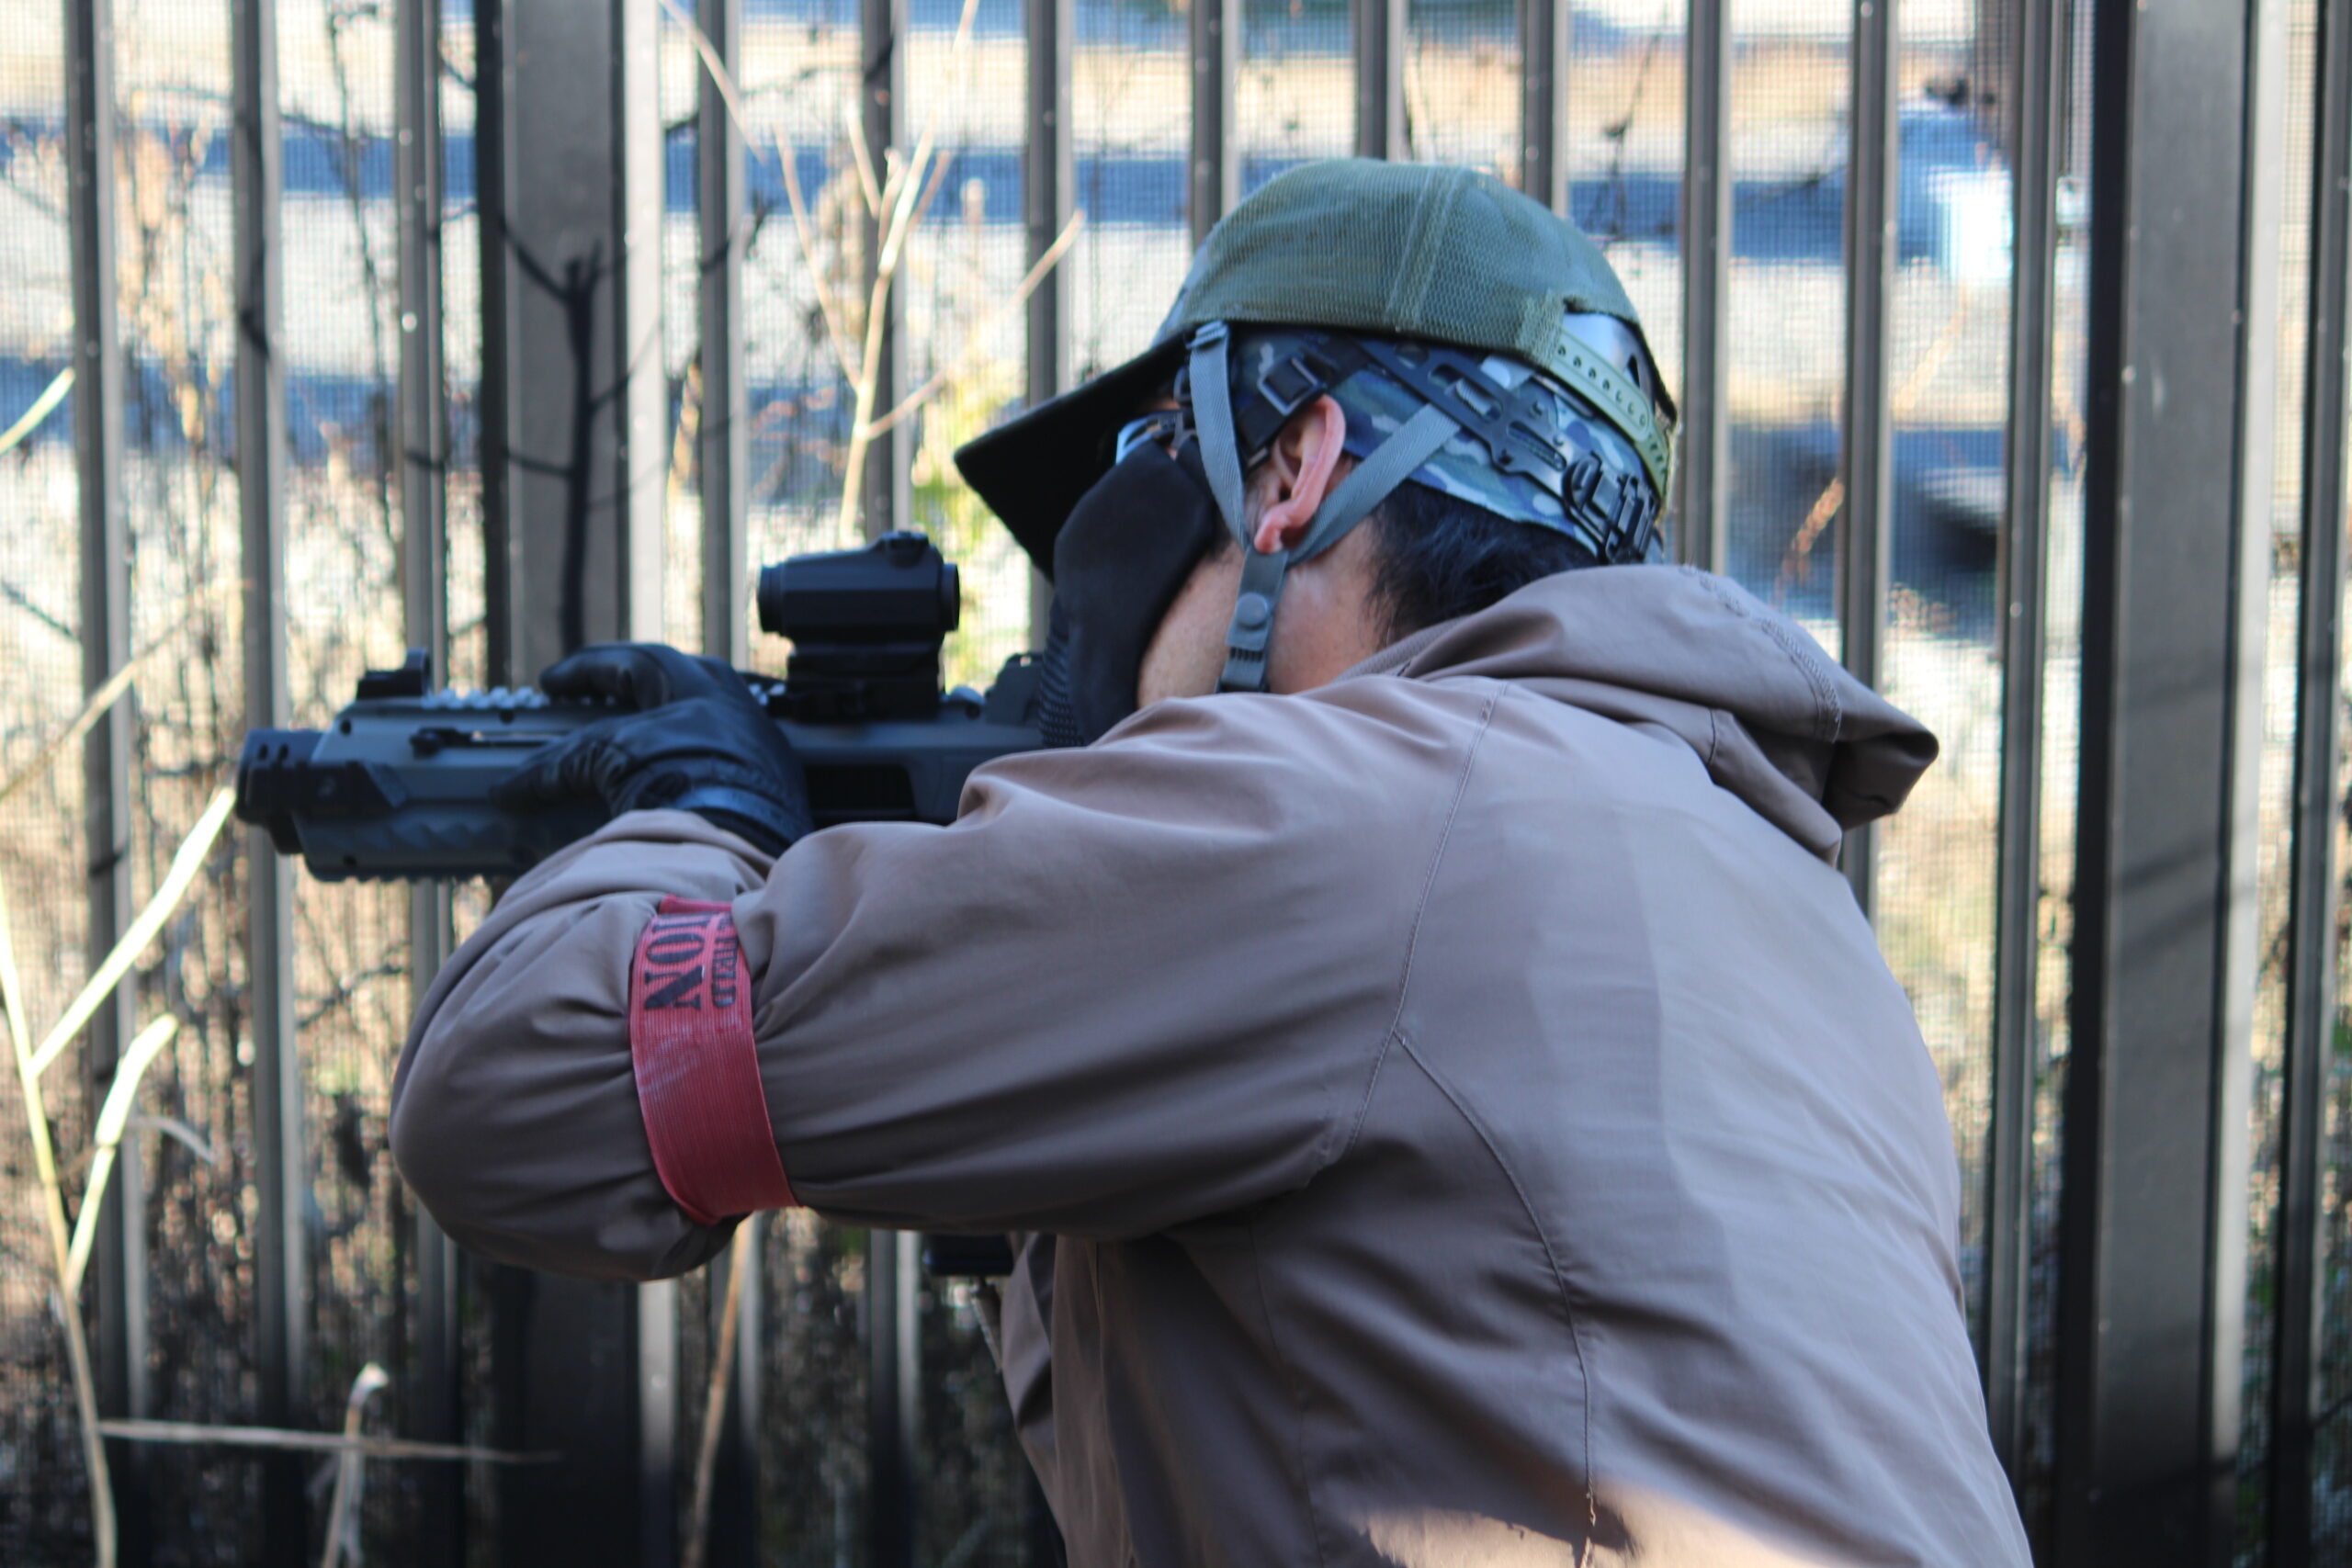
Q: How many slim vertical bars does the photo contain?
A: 13